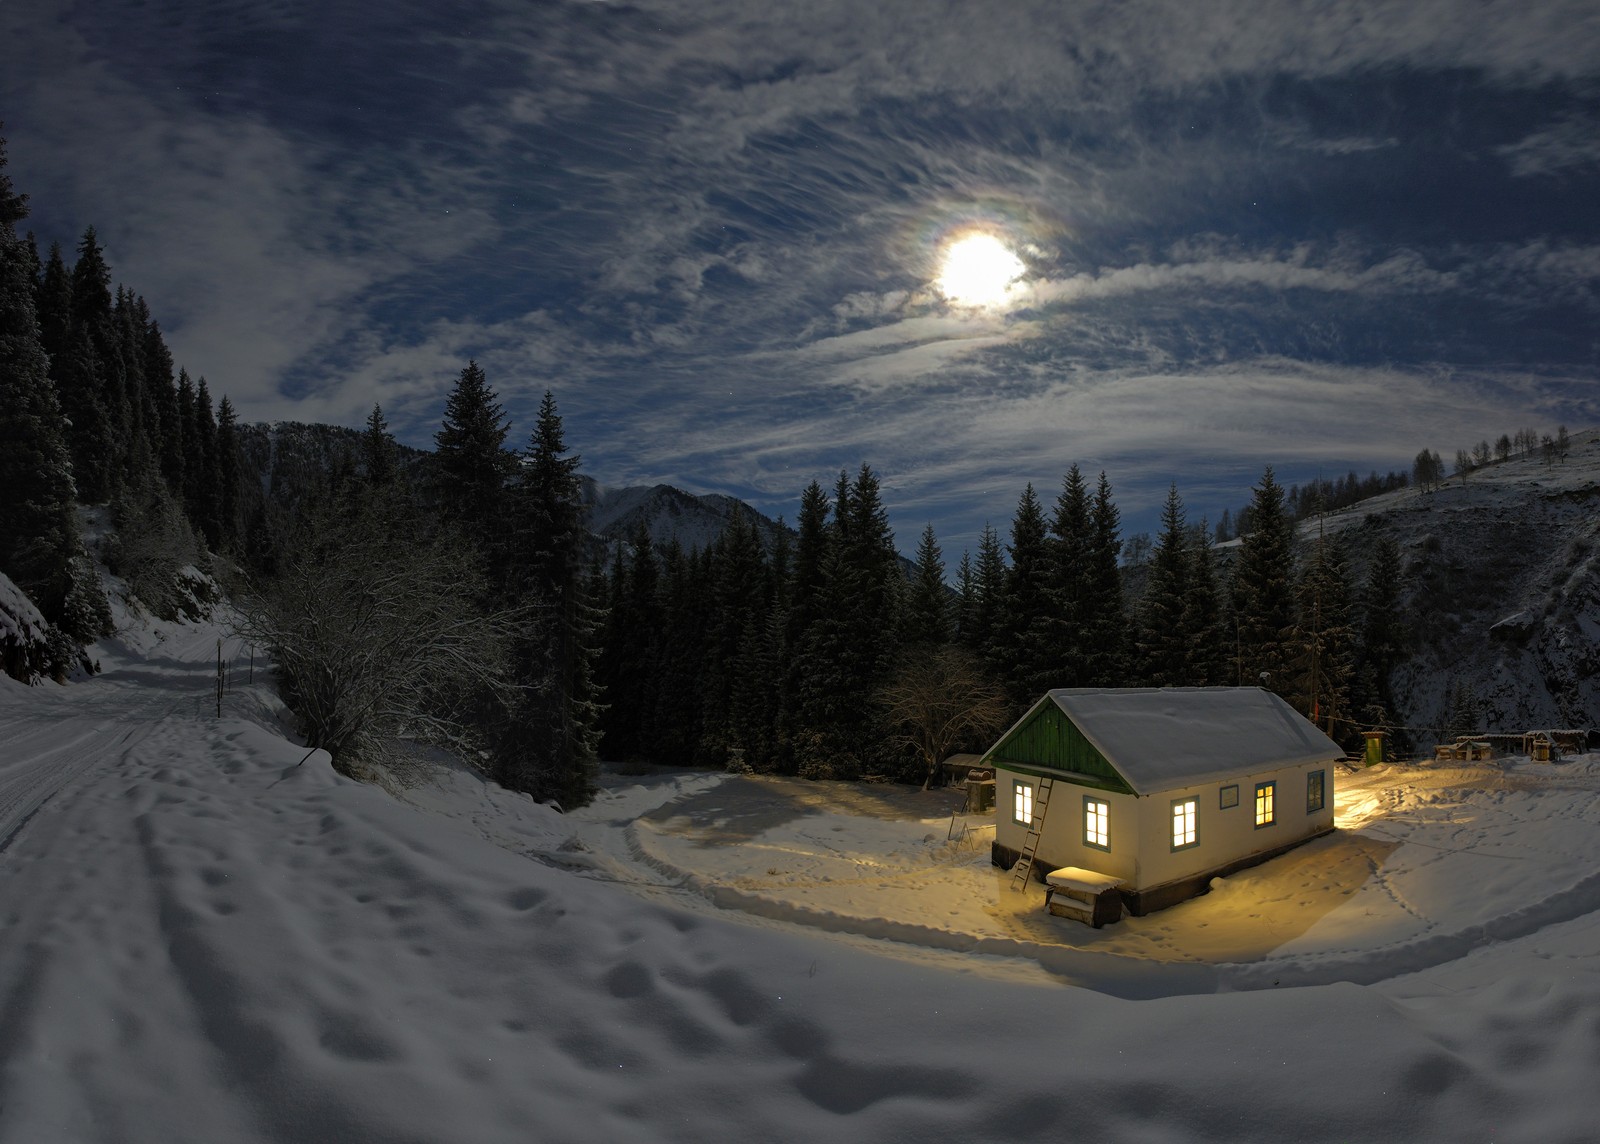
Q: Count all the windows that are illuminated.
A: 4